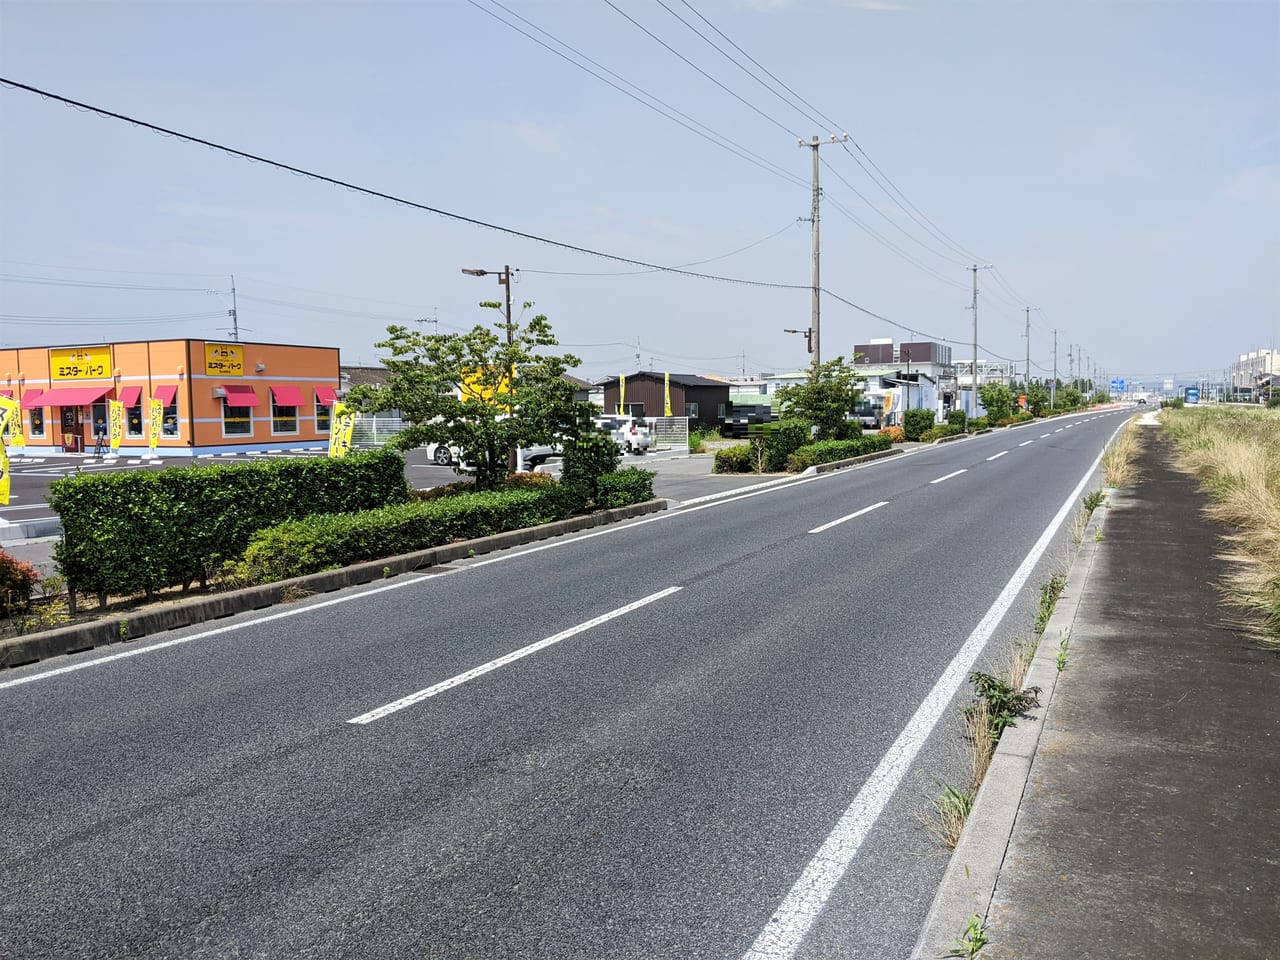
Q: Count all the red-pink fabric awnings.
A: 8